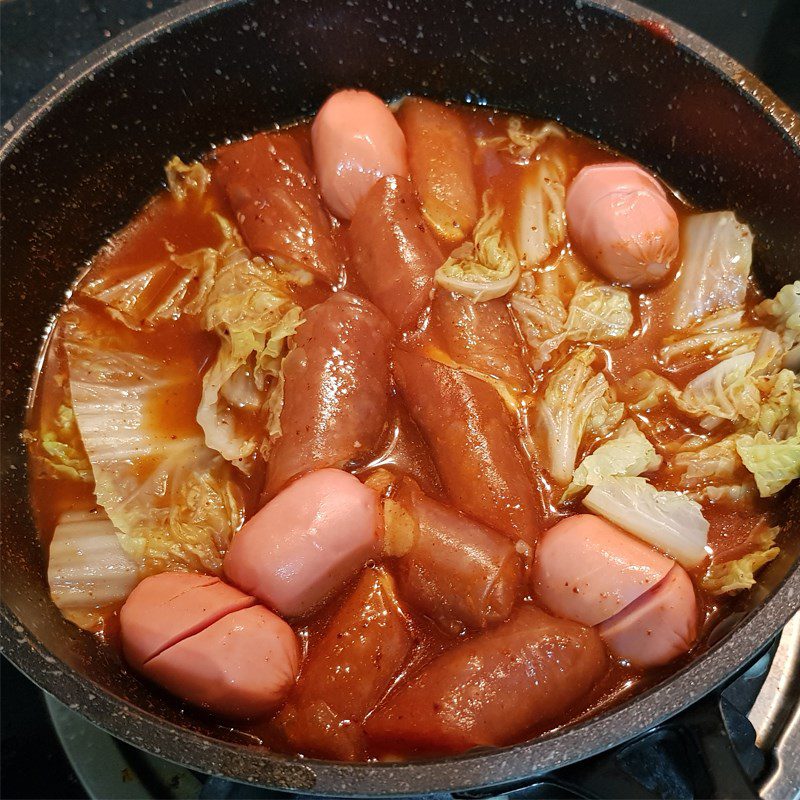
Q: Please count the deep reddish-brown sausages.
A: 9